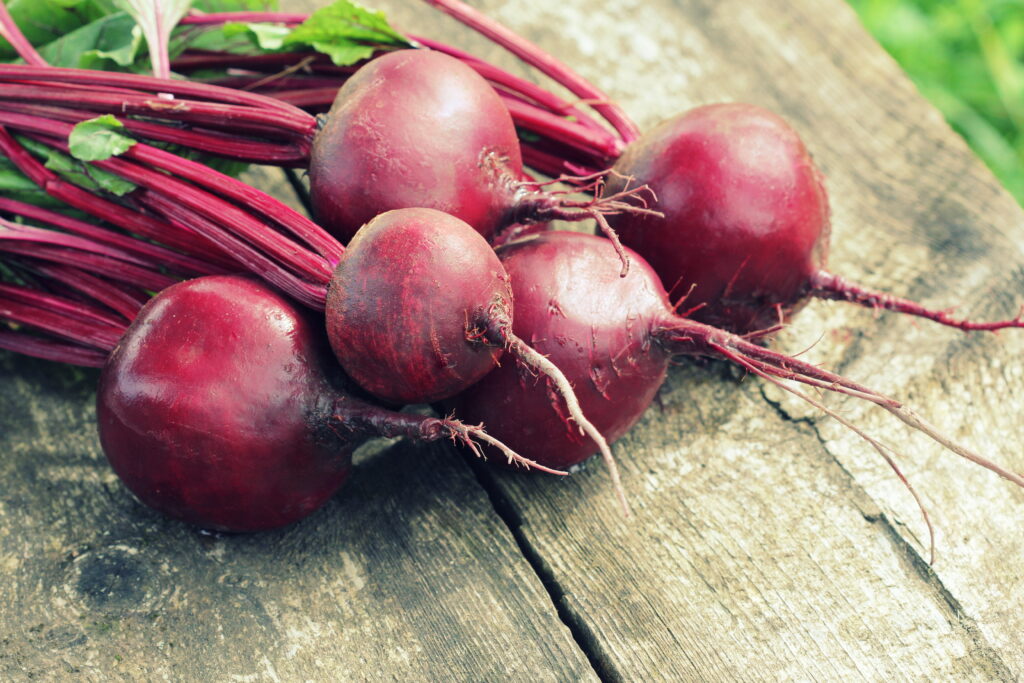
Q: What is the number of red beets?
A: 5